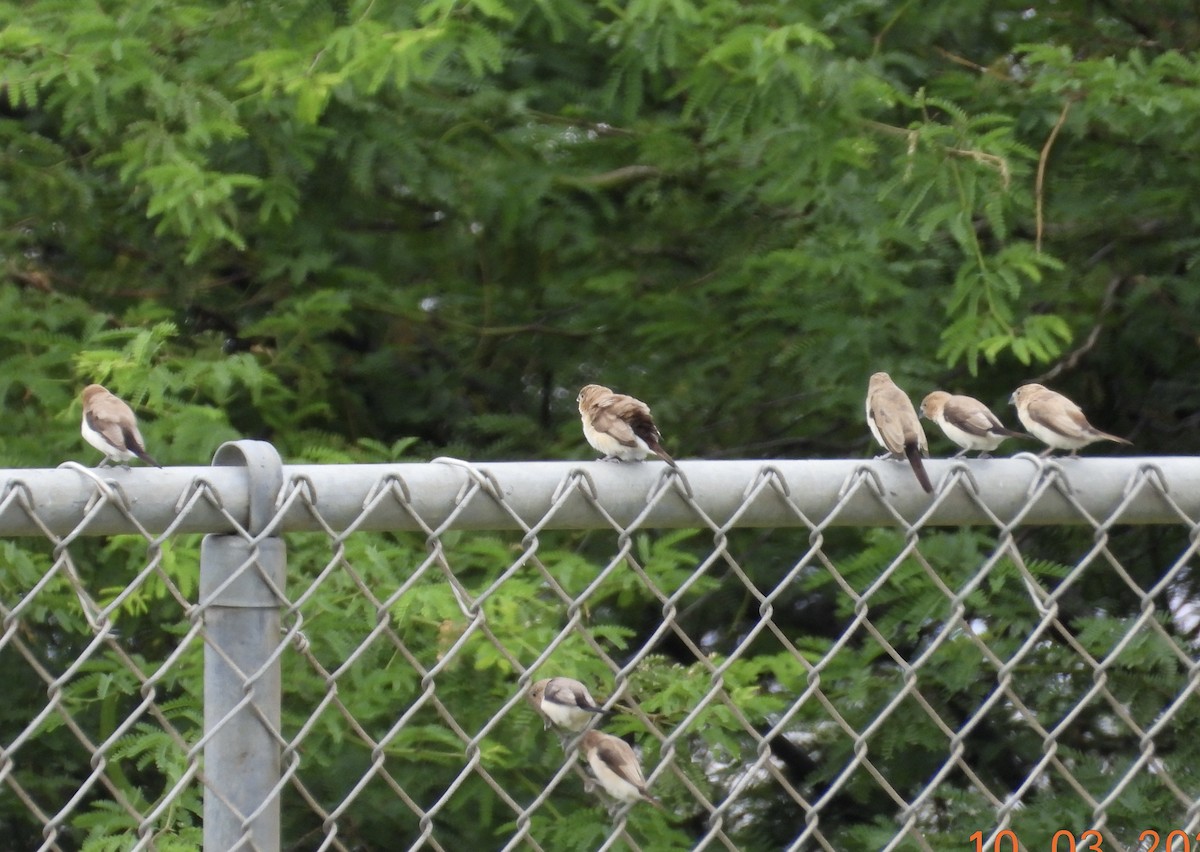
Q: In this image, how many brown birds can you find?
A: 7